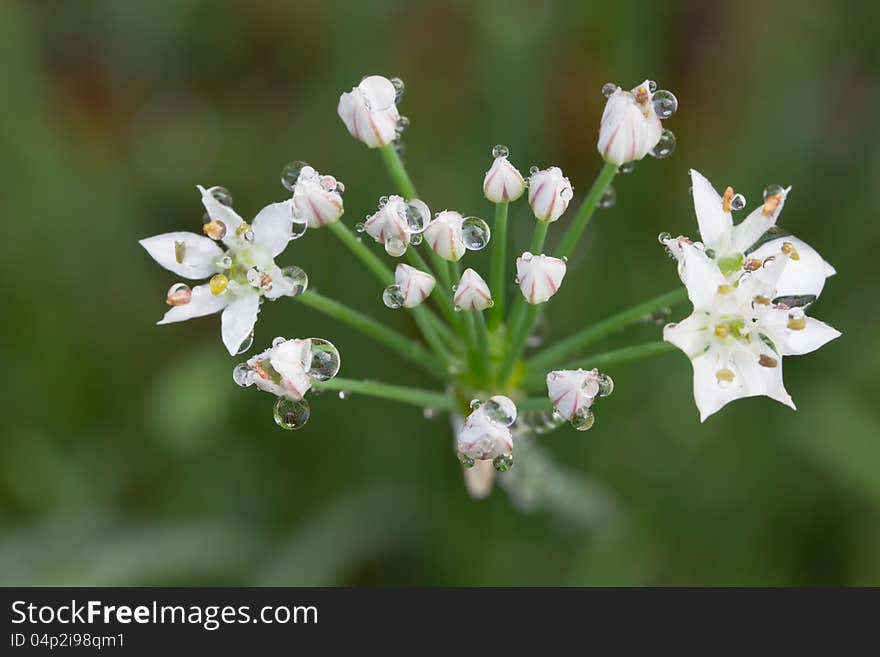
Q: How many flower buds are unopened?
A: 13